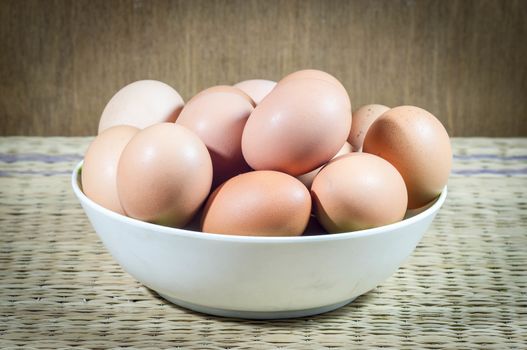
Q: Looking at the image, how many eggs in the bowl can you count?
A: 11